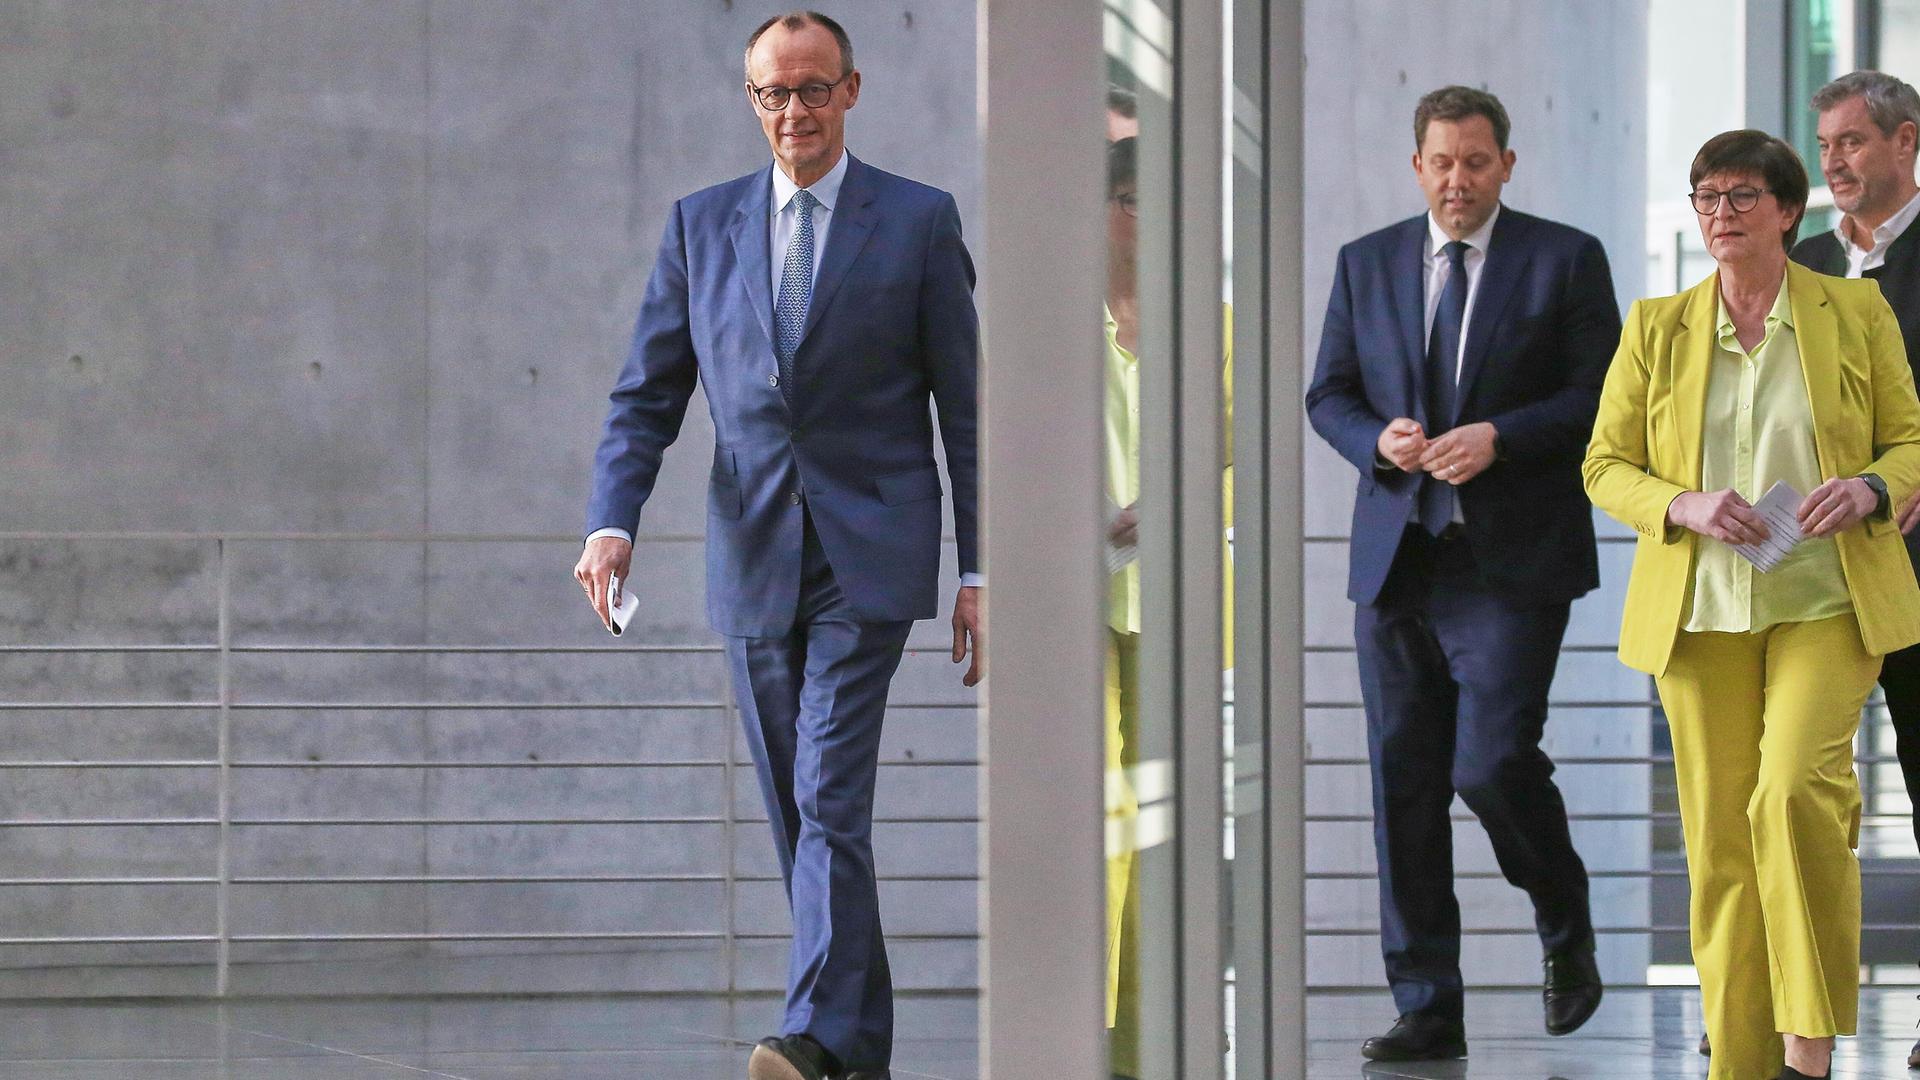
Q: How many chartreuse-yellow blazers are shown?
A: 1